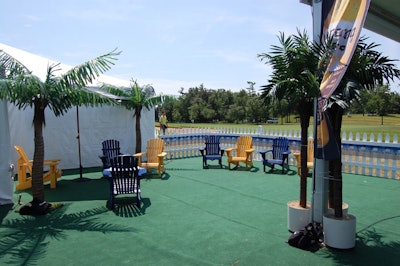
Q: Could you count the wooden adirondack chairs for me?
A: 8